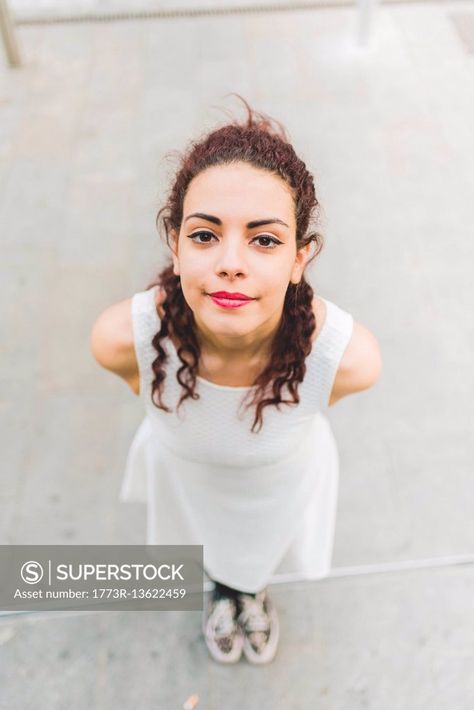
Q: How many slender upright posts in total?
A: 2